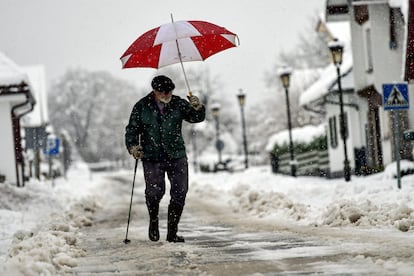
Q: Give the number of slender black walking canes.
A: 1